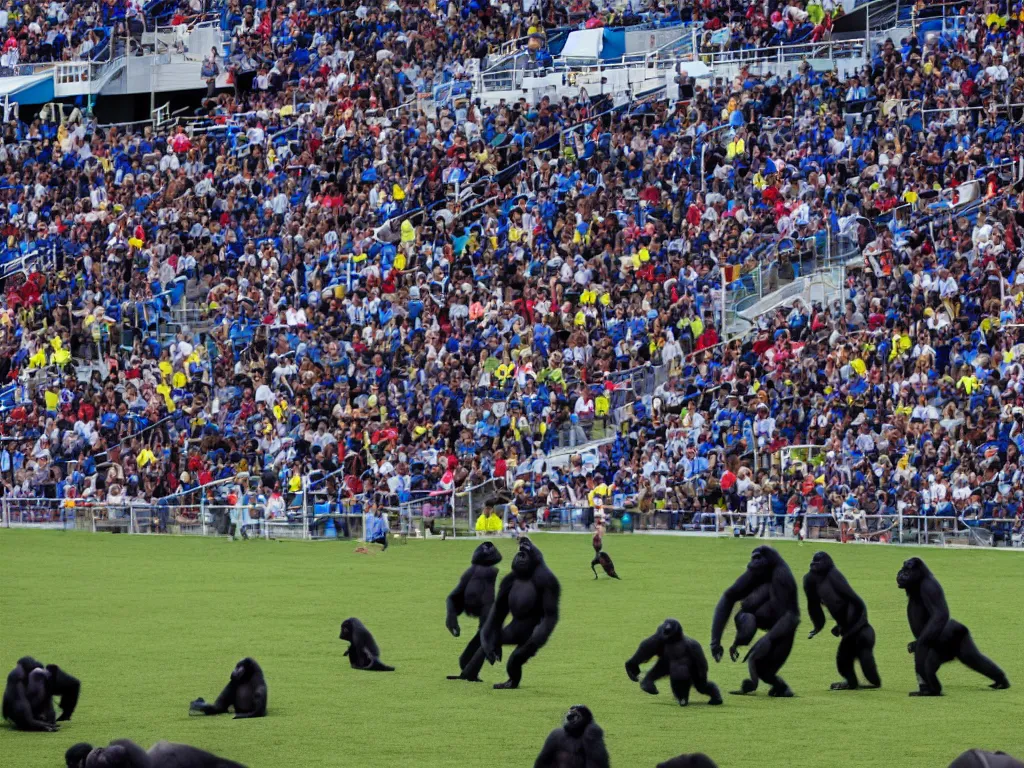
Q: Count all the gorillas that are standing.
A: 6